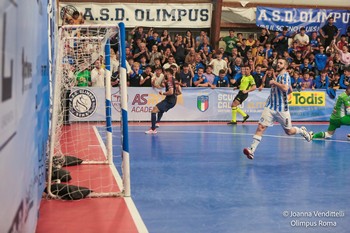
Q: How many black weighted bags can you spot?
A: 3